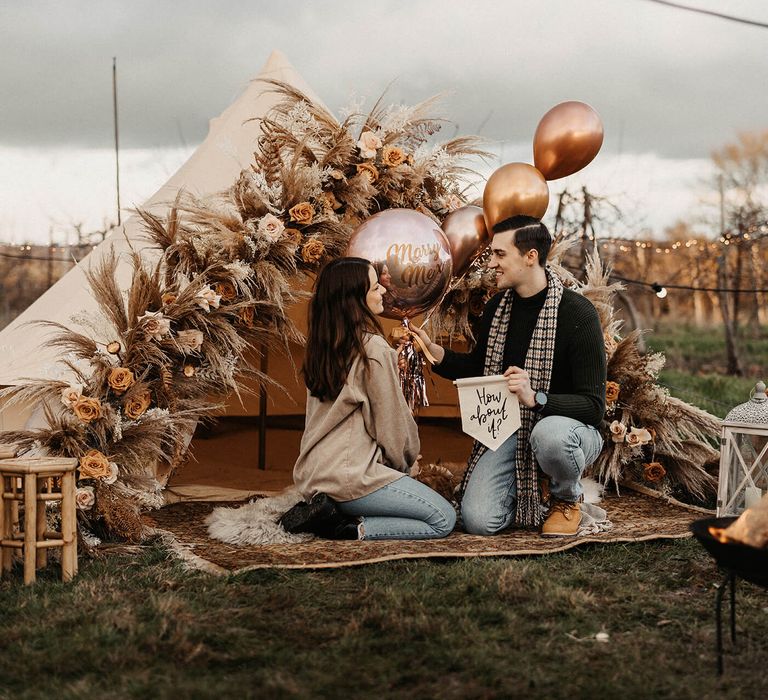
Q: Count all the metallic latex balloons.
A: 3